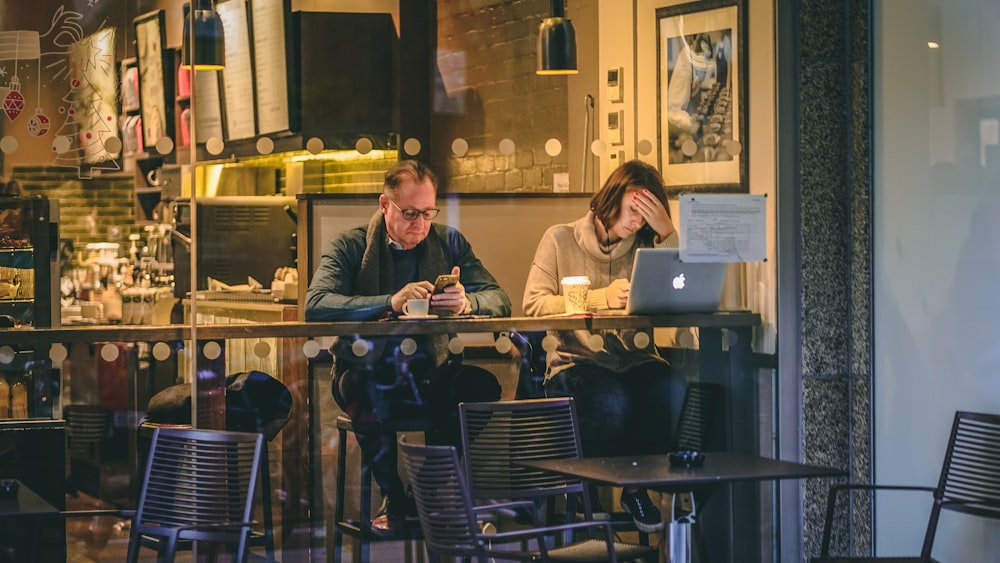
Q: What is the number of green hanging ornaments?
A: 0